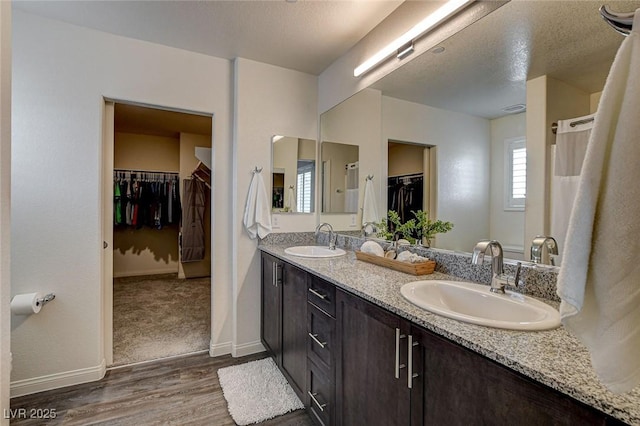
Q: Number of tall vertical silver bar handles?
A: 4